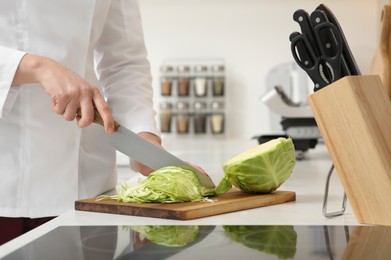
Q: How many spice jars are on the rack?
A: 8